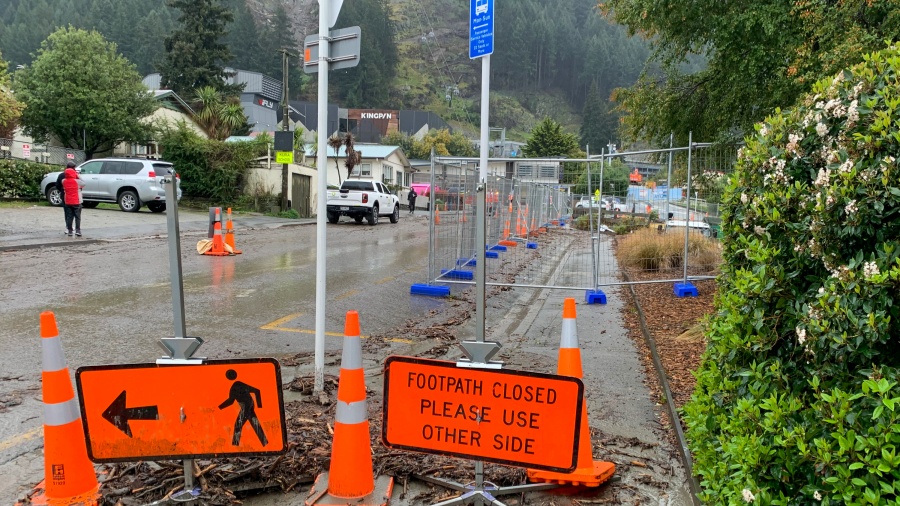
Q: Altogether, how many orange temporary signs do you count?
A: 2